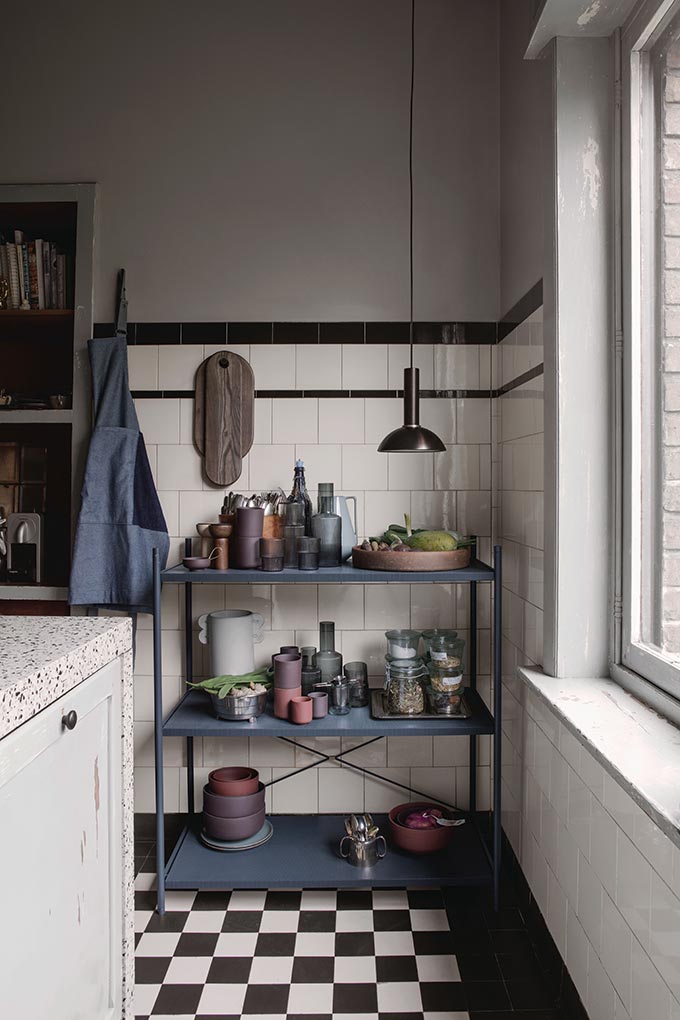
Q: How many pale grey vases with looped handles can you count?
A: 1